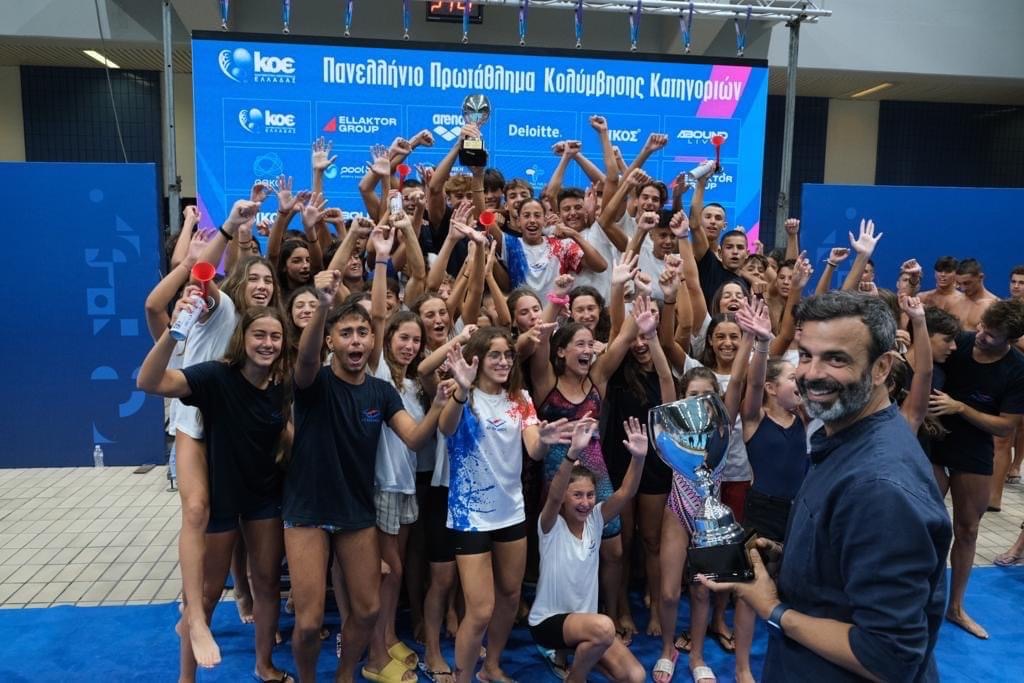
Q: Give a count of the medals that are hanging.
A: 10